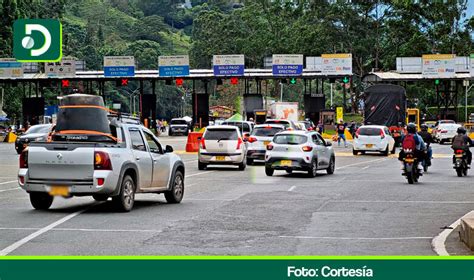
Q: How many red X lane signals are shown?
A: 4